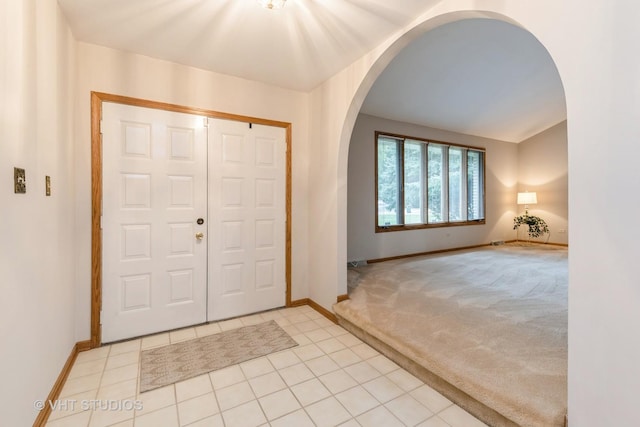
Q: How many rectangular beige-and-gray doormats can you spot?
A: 1